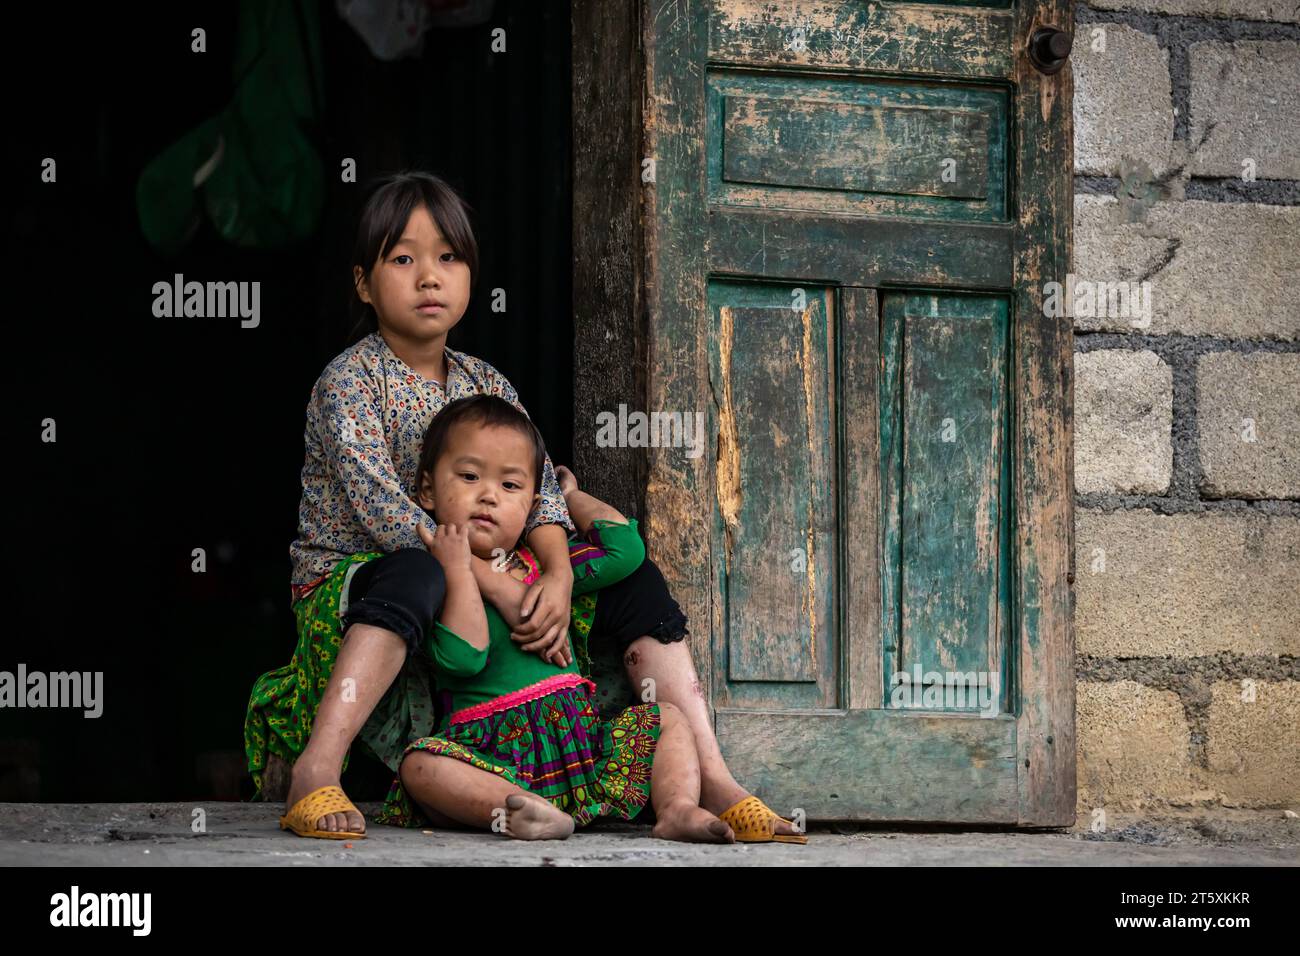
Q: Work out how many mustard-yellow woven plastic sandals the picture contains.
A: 2